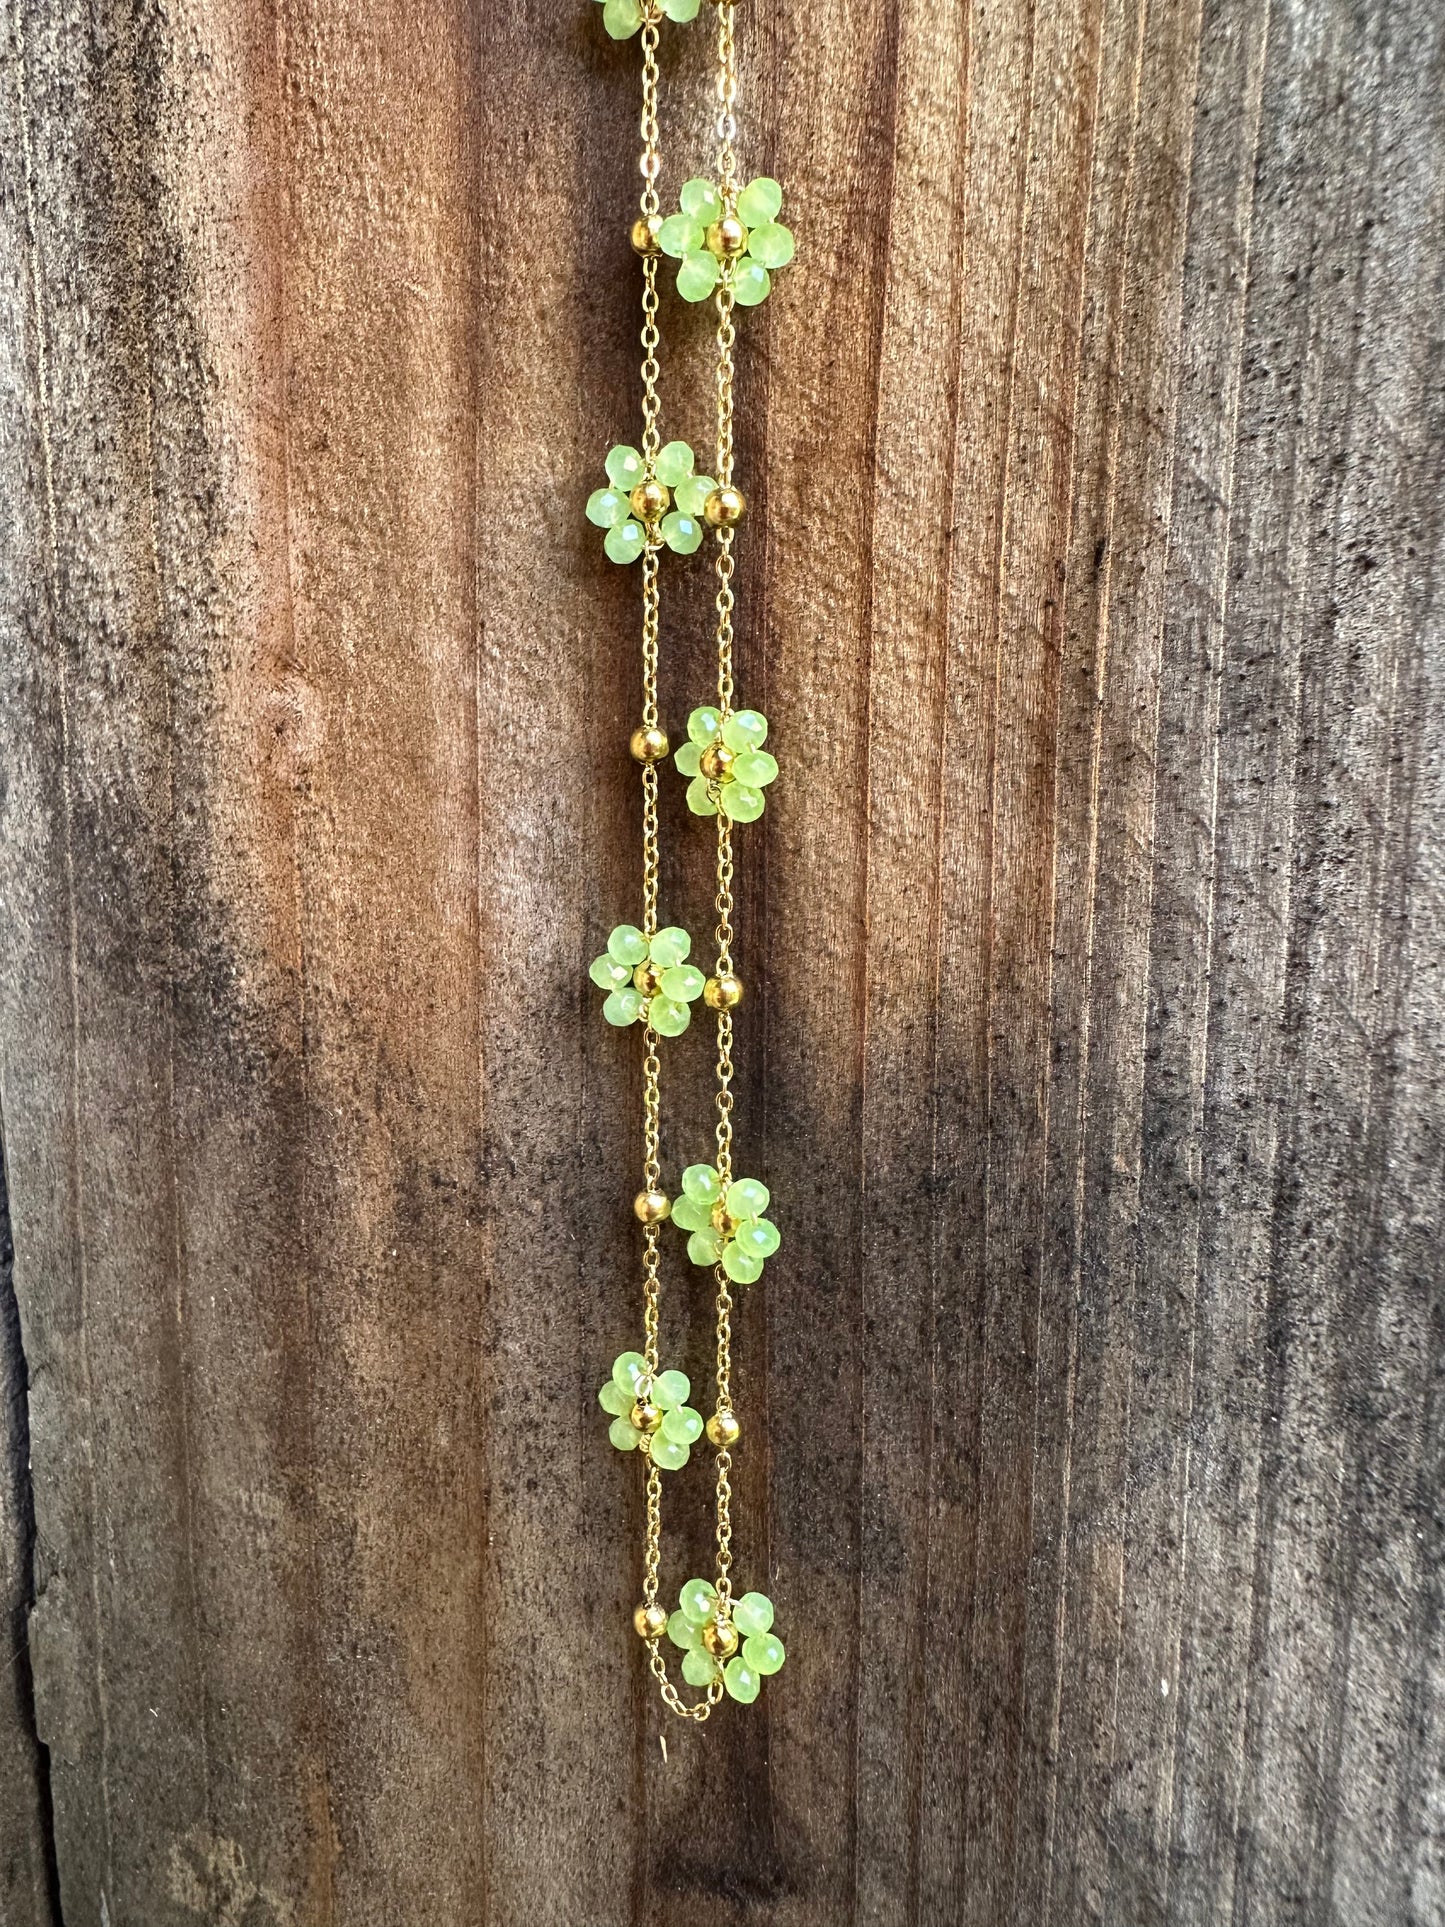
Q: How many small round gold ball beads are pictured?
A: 14